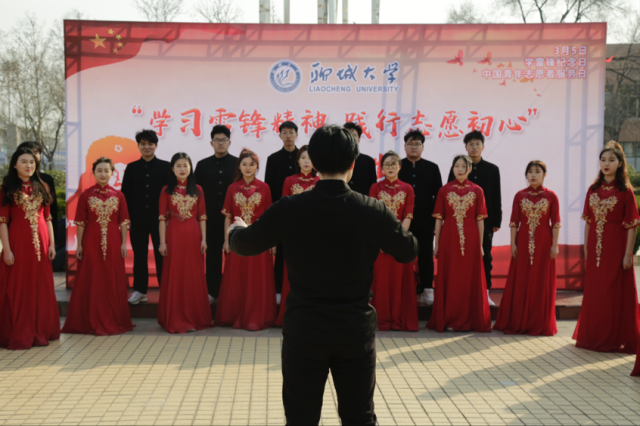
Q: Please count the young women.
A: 9